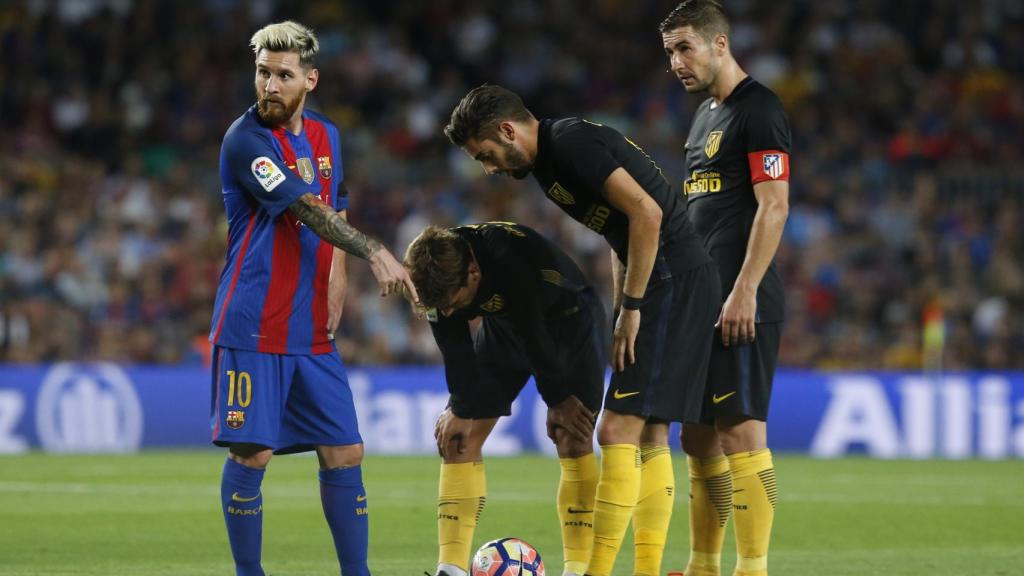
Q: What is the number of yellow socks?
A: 6